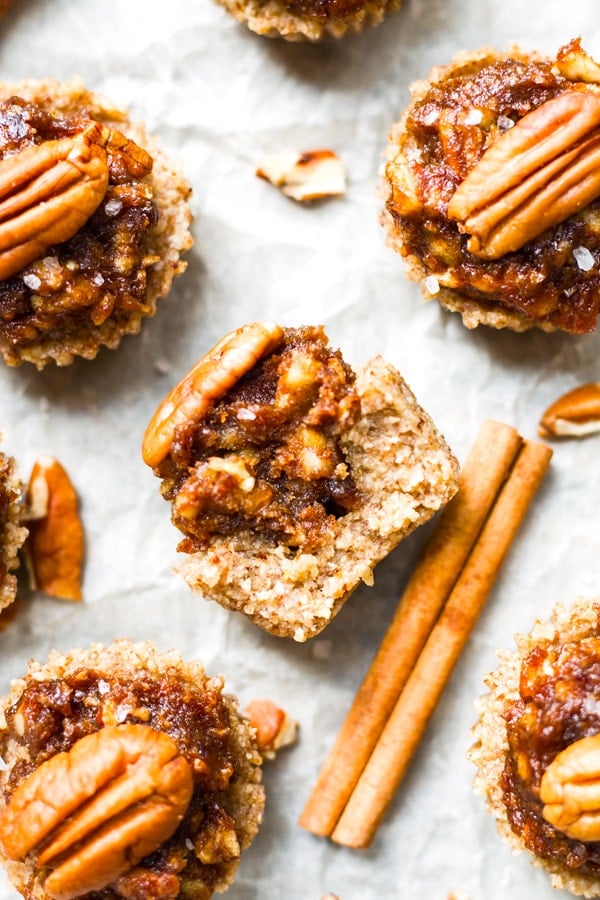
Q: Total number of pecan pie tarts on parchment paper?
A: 7